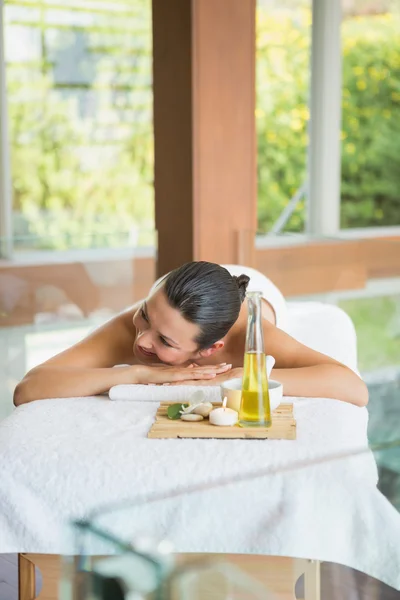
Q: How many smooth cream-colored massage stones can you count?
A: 2